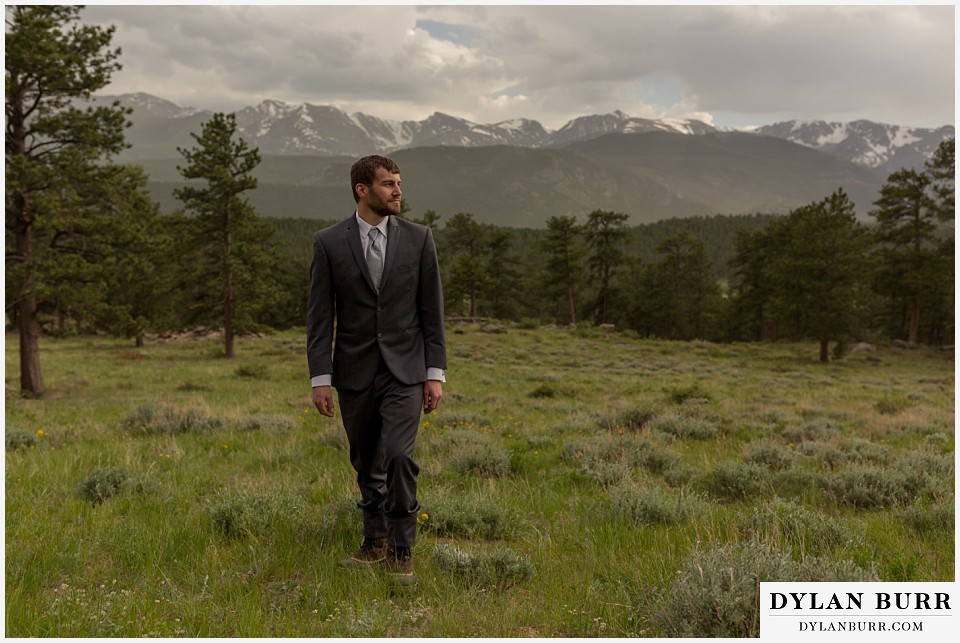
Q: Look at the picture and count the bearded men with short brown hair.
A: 1